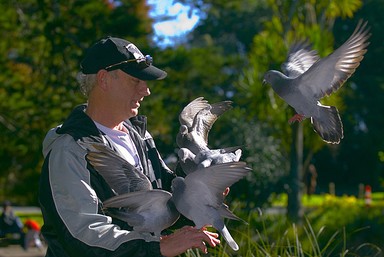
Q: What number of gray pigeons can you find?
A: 5